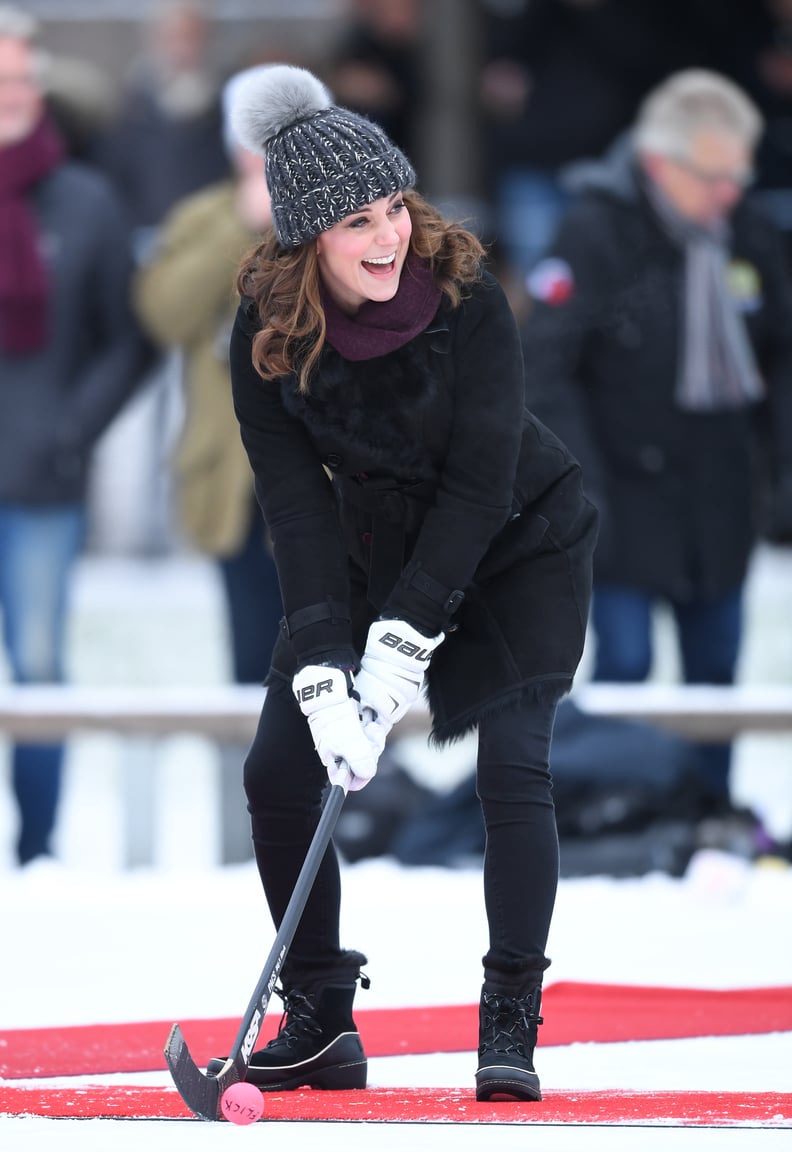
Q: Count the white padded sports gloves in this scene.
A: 2